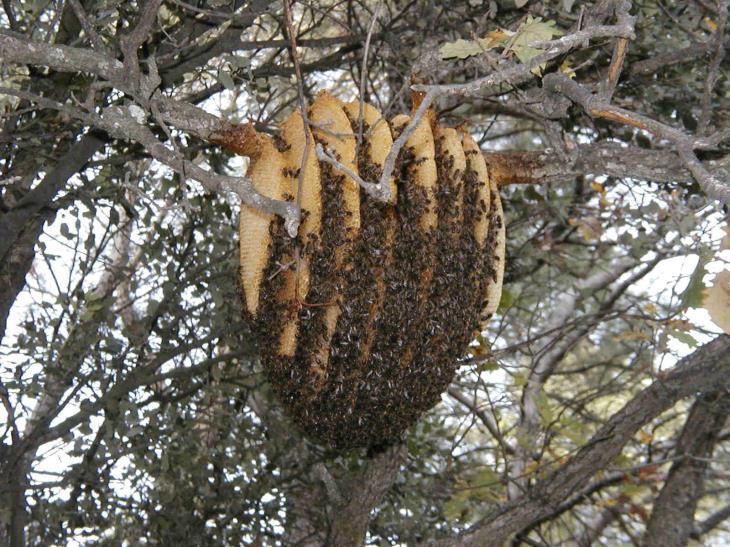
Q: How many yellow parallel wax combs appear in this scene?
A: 8